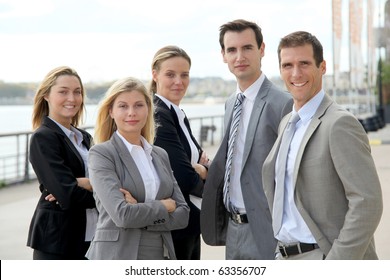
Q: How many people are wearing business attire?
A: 5